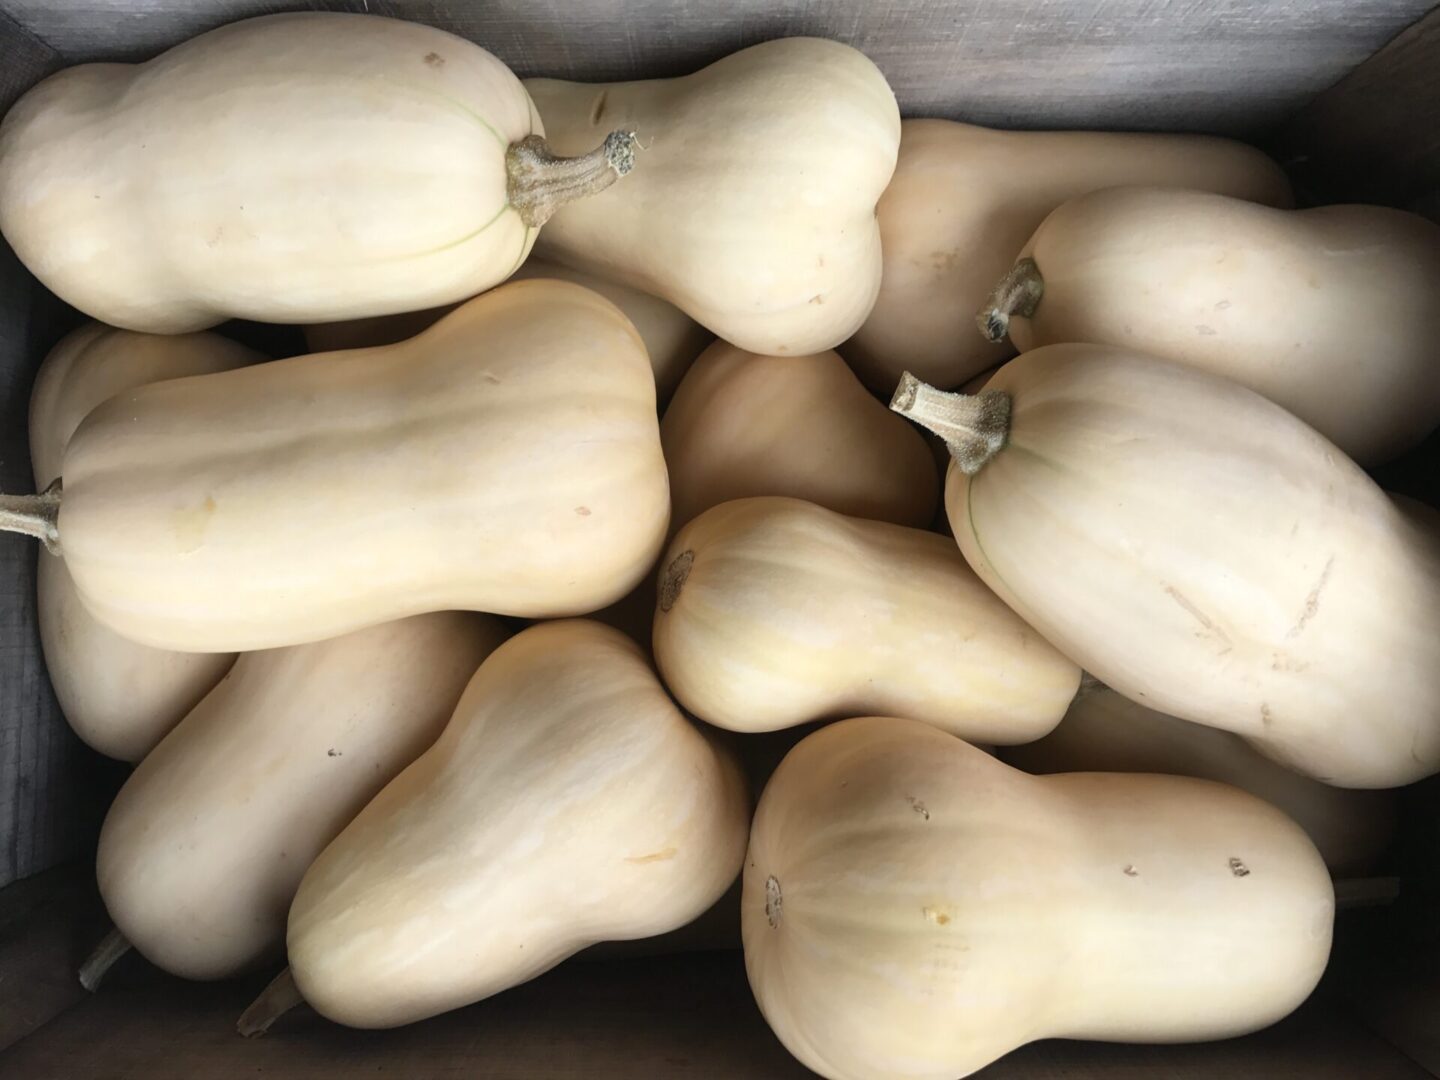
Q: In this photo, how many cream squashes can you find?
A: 14